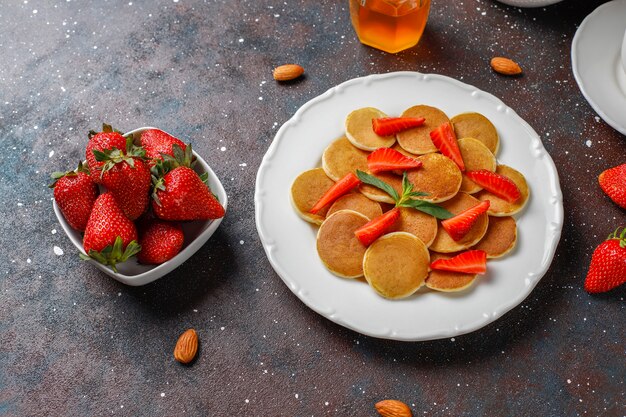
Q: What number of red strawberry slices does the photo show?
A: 8